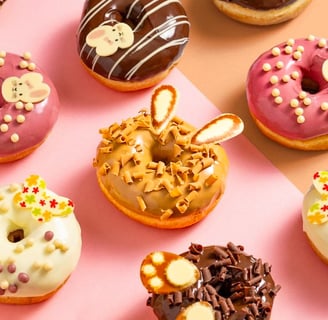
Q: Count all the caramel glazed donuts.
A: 1